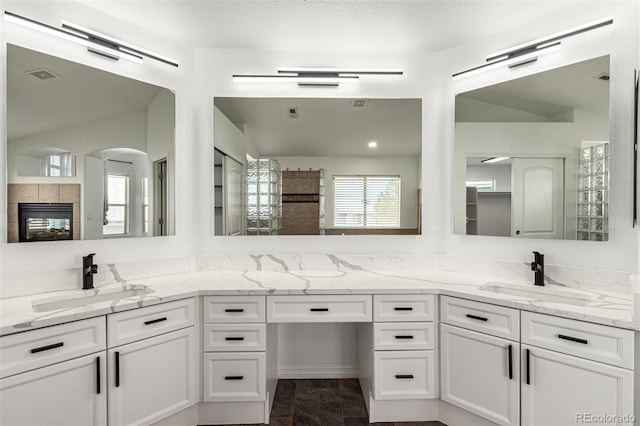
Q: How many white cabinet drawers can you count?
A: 11